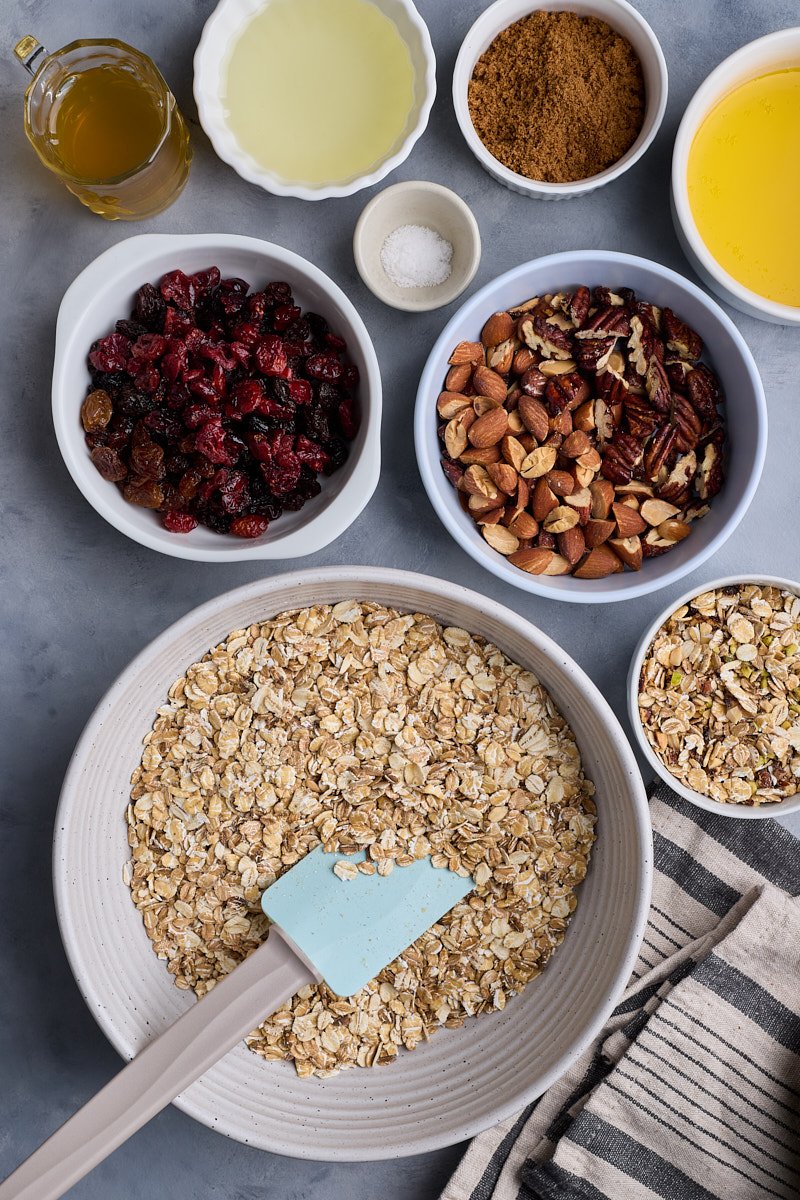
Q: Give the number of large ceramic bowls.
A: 1